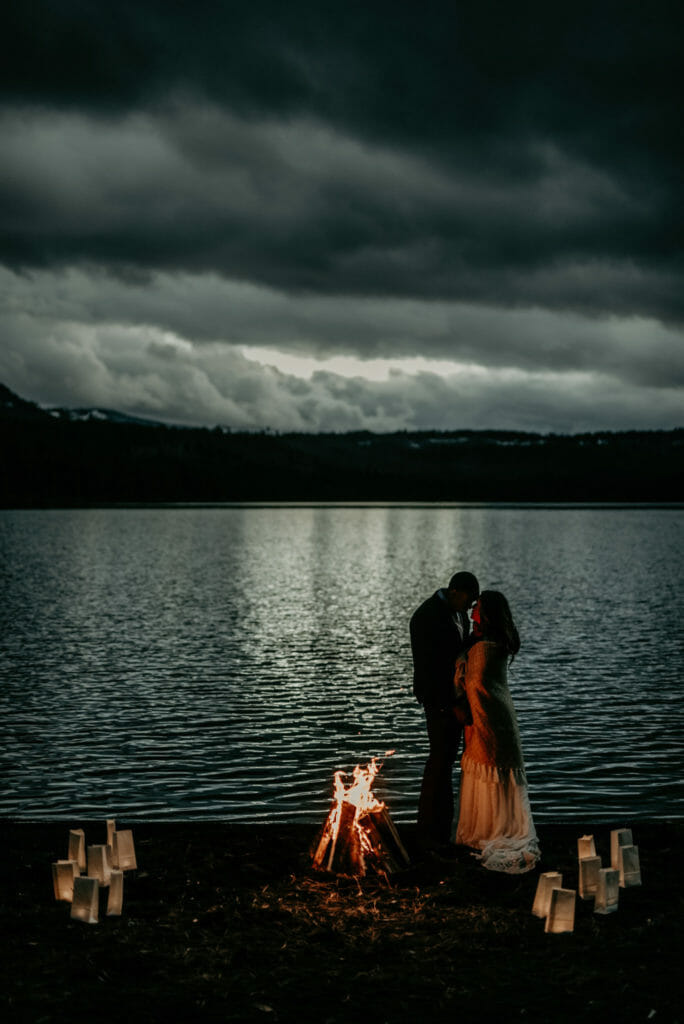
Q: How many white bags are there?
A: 14